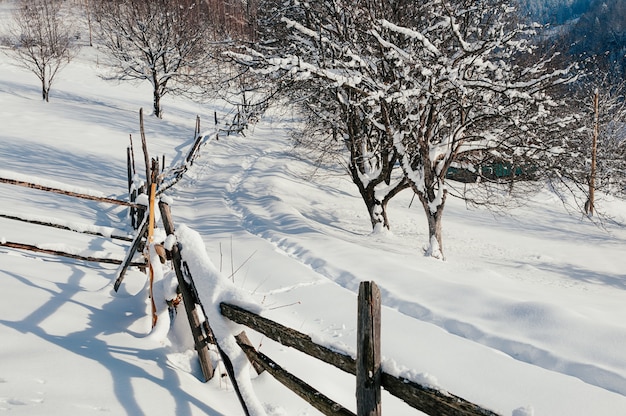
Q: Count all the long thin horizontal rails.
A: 5